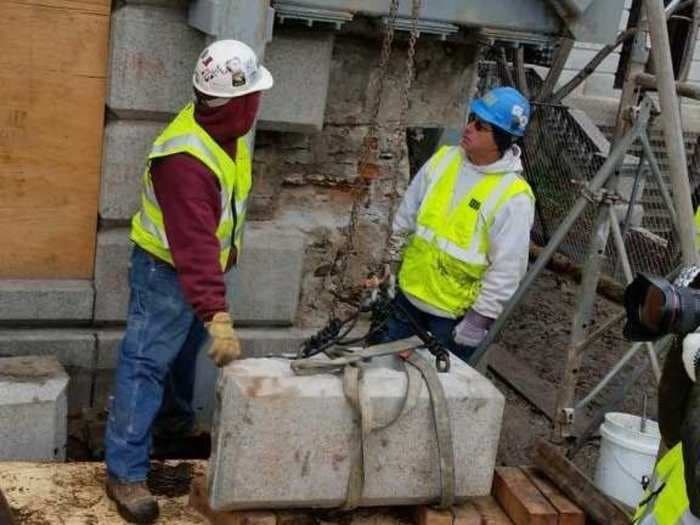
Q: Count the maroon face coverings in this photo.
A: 1